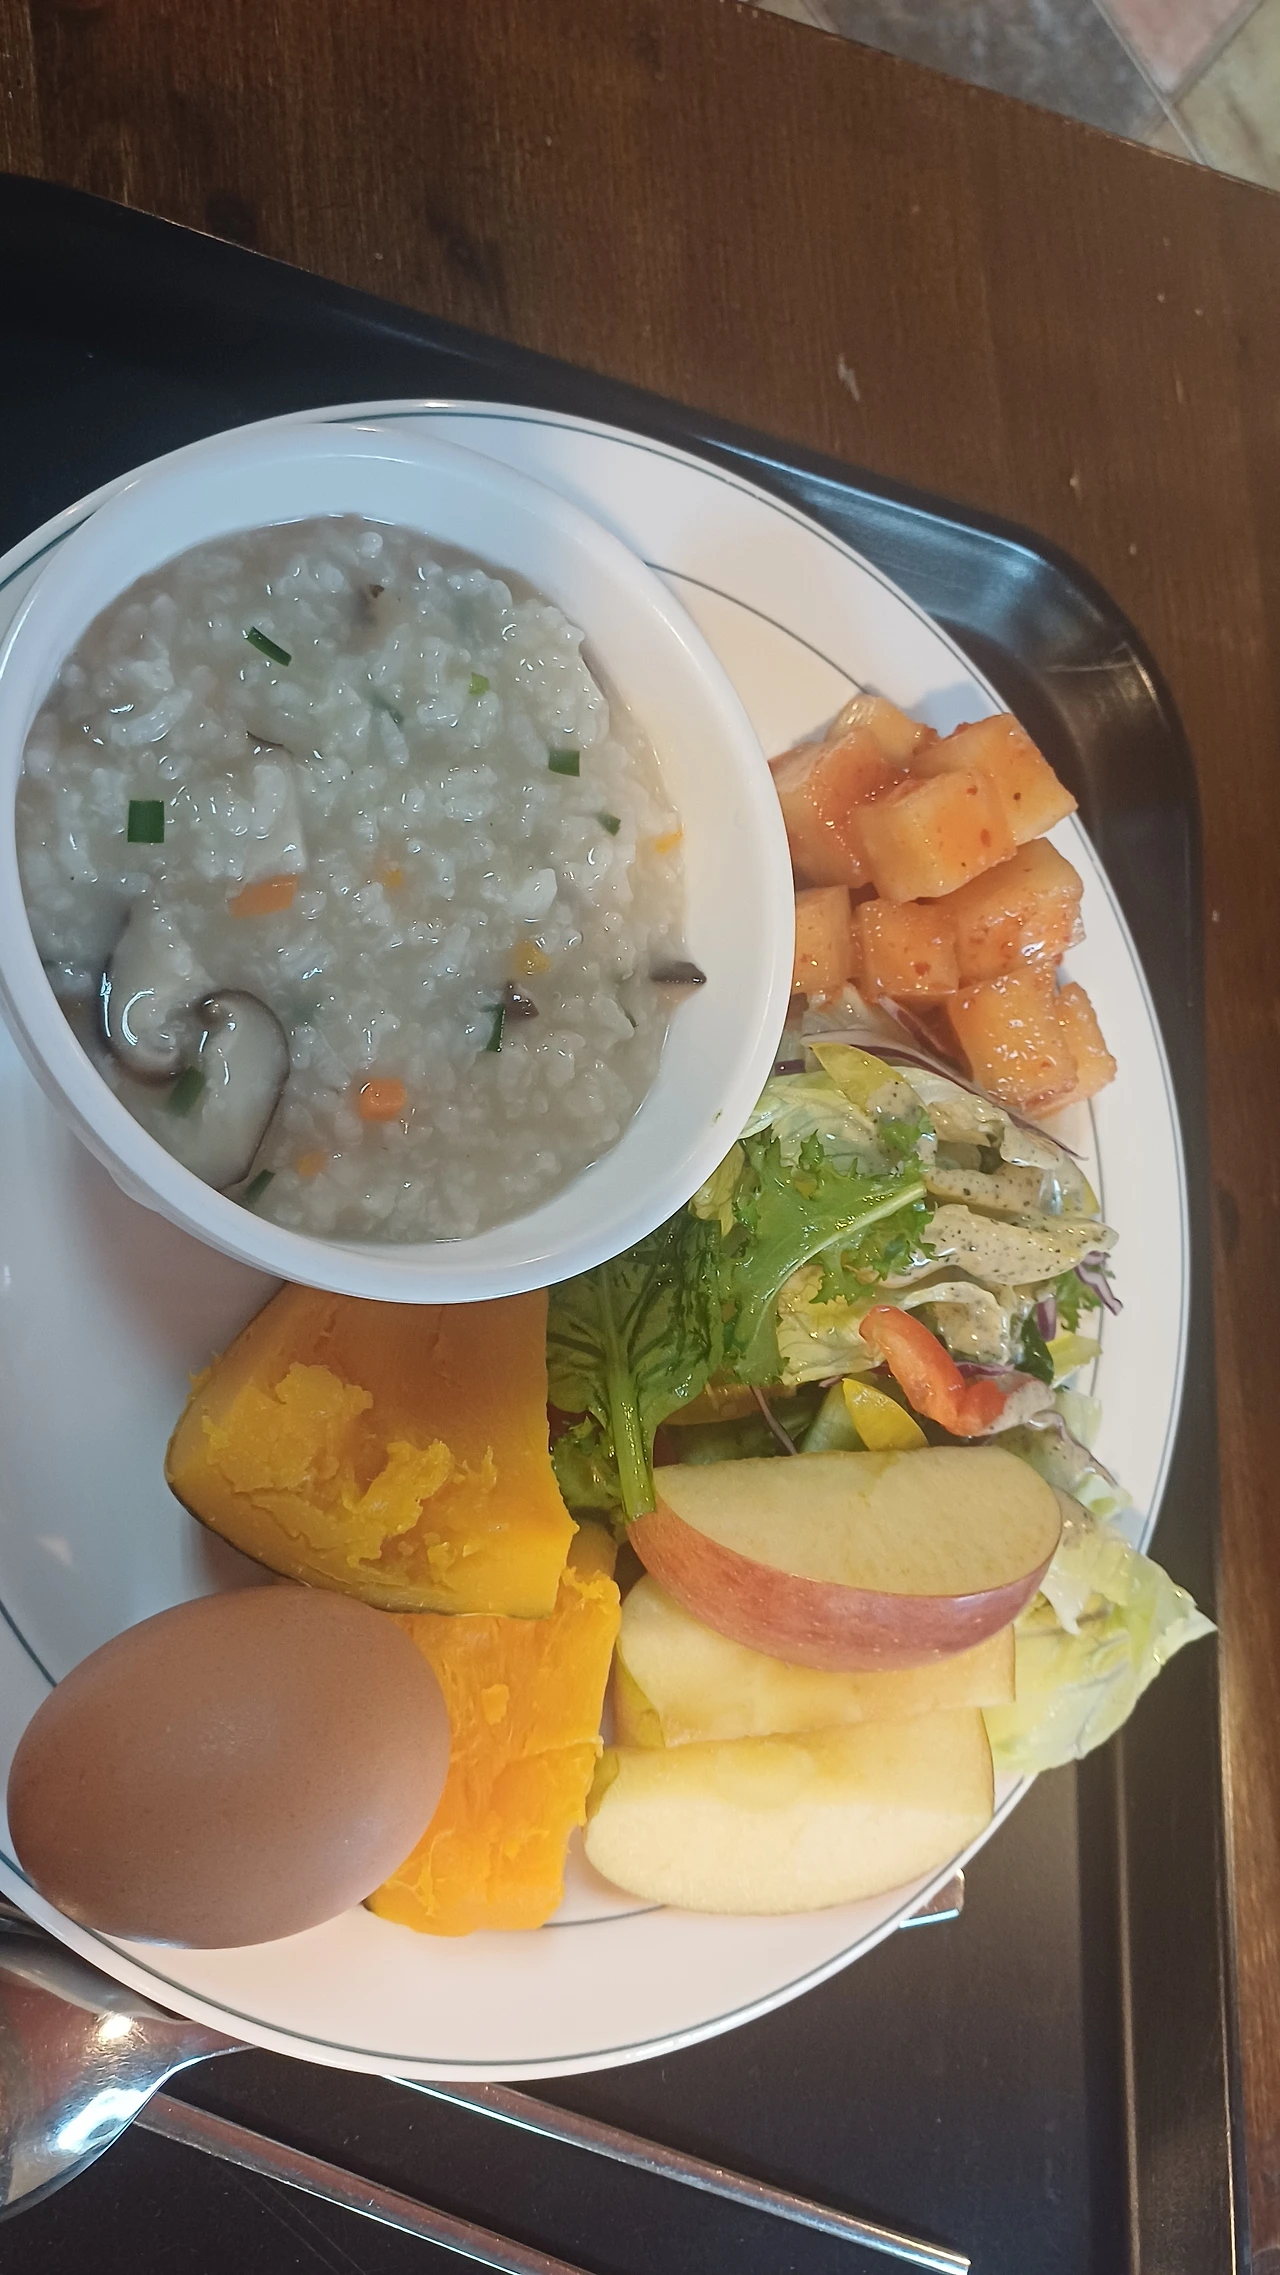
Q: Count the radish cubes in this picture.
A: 9